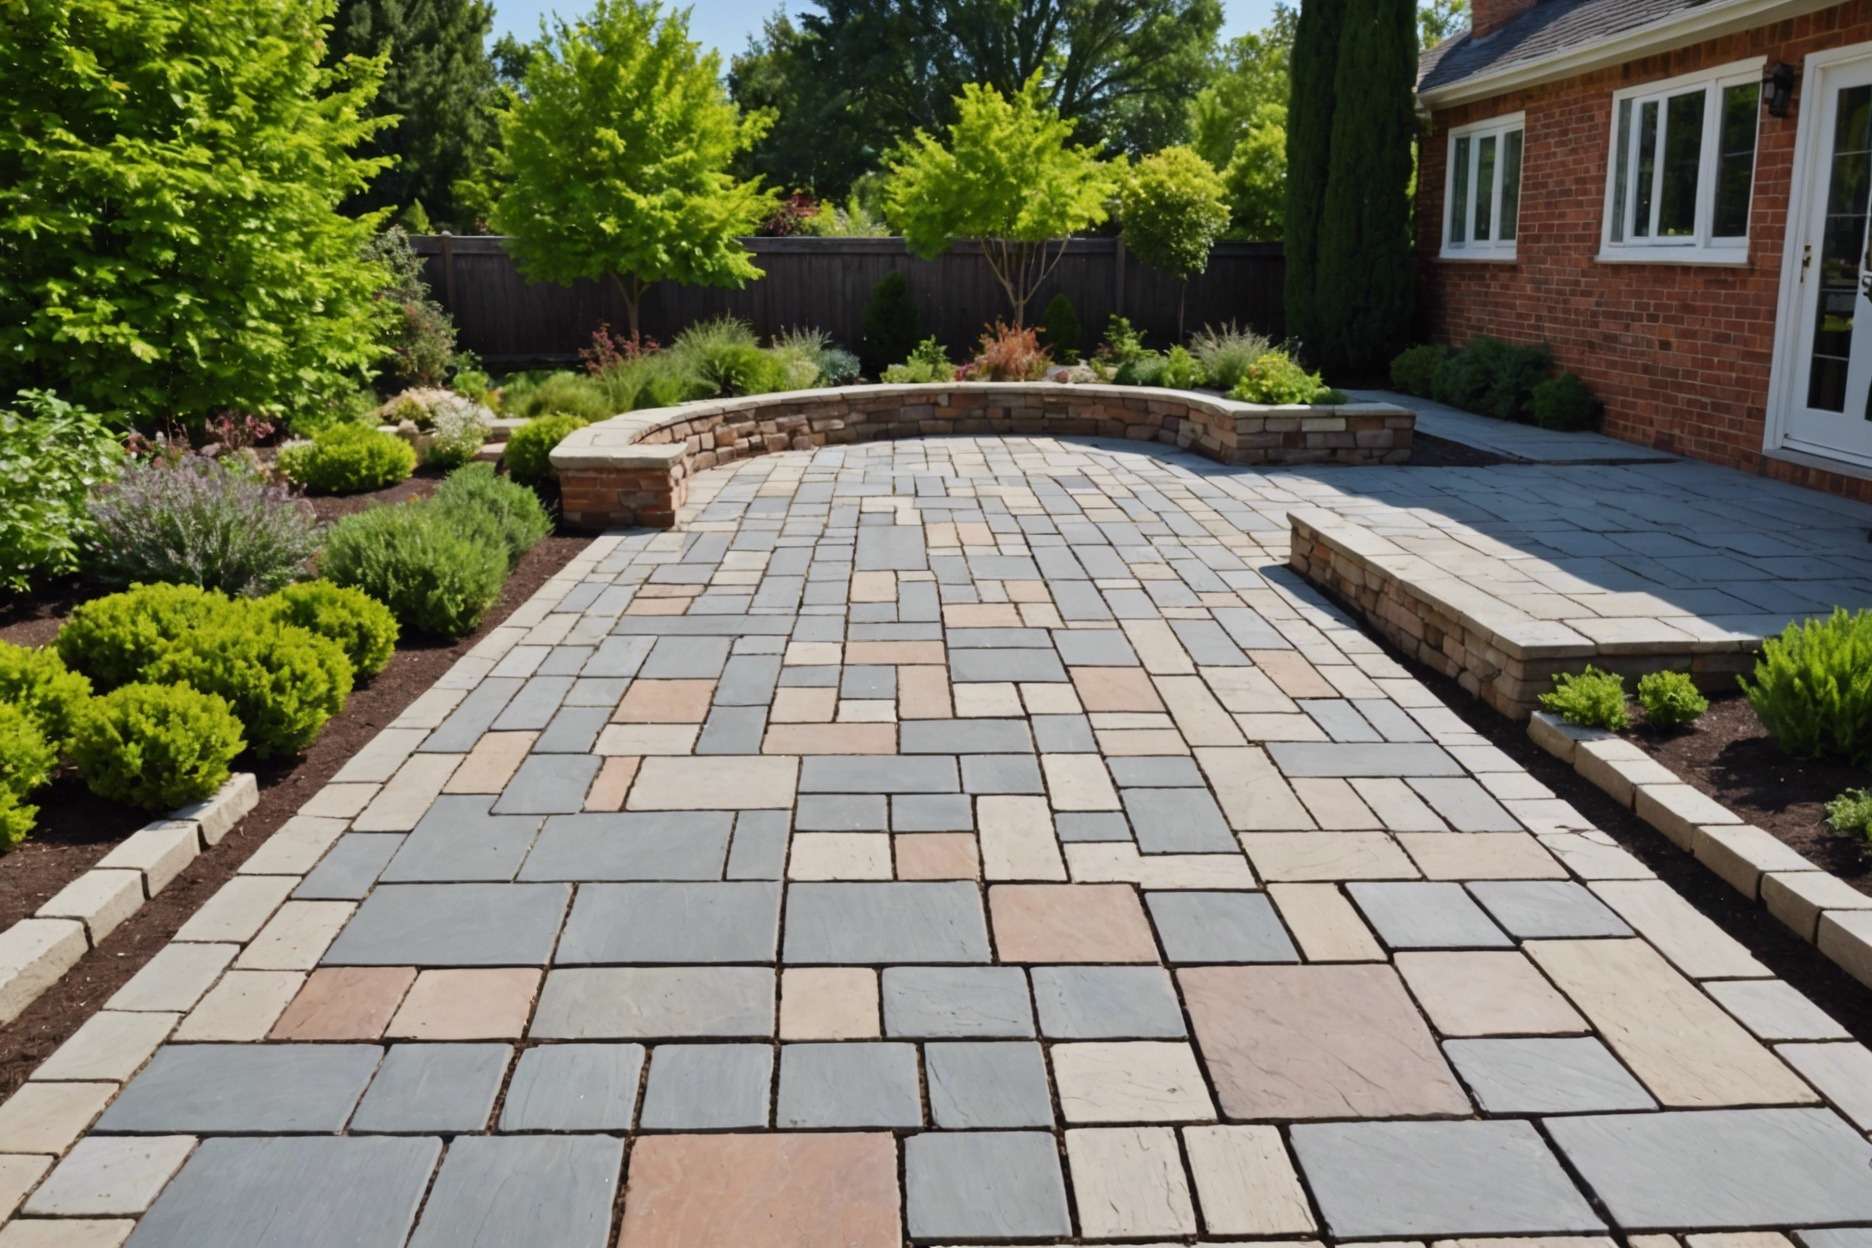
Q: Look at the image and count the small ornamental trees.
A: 3